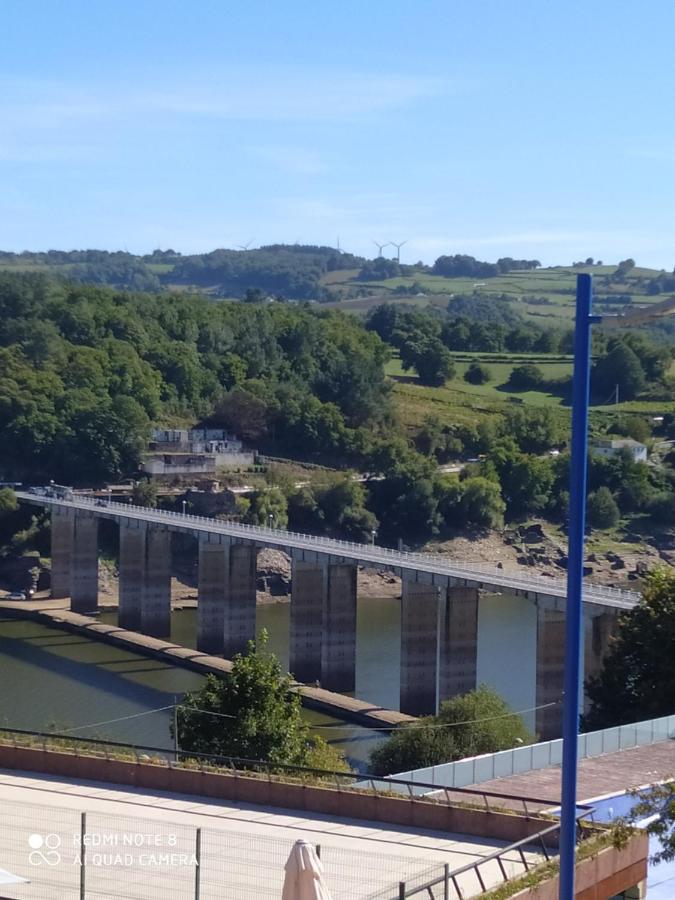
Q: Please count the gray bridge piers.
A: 12